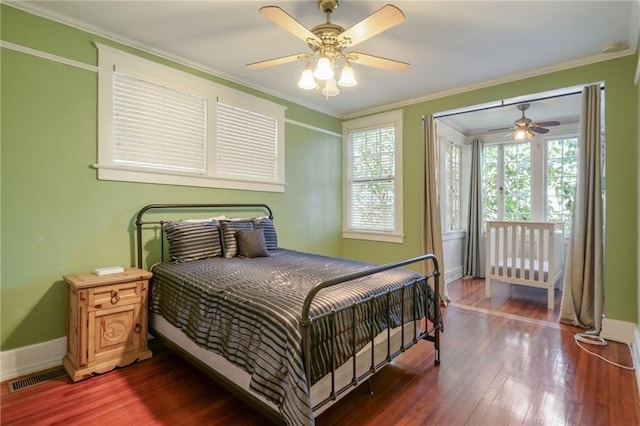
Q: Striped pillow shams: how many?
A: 3